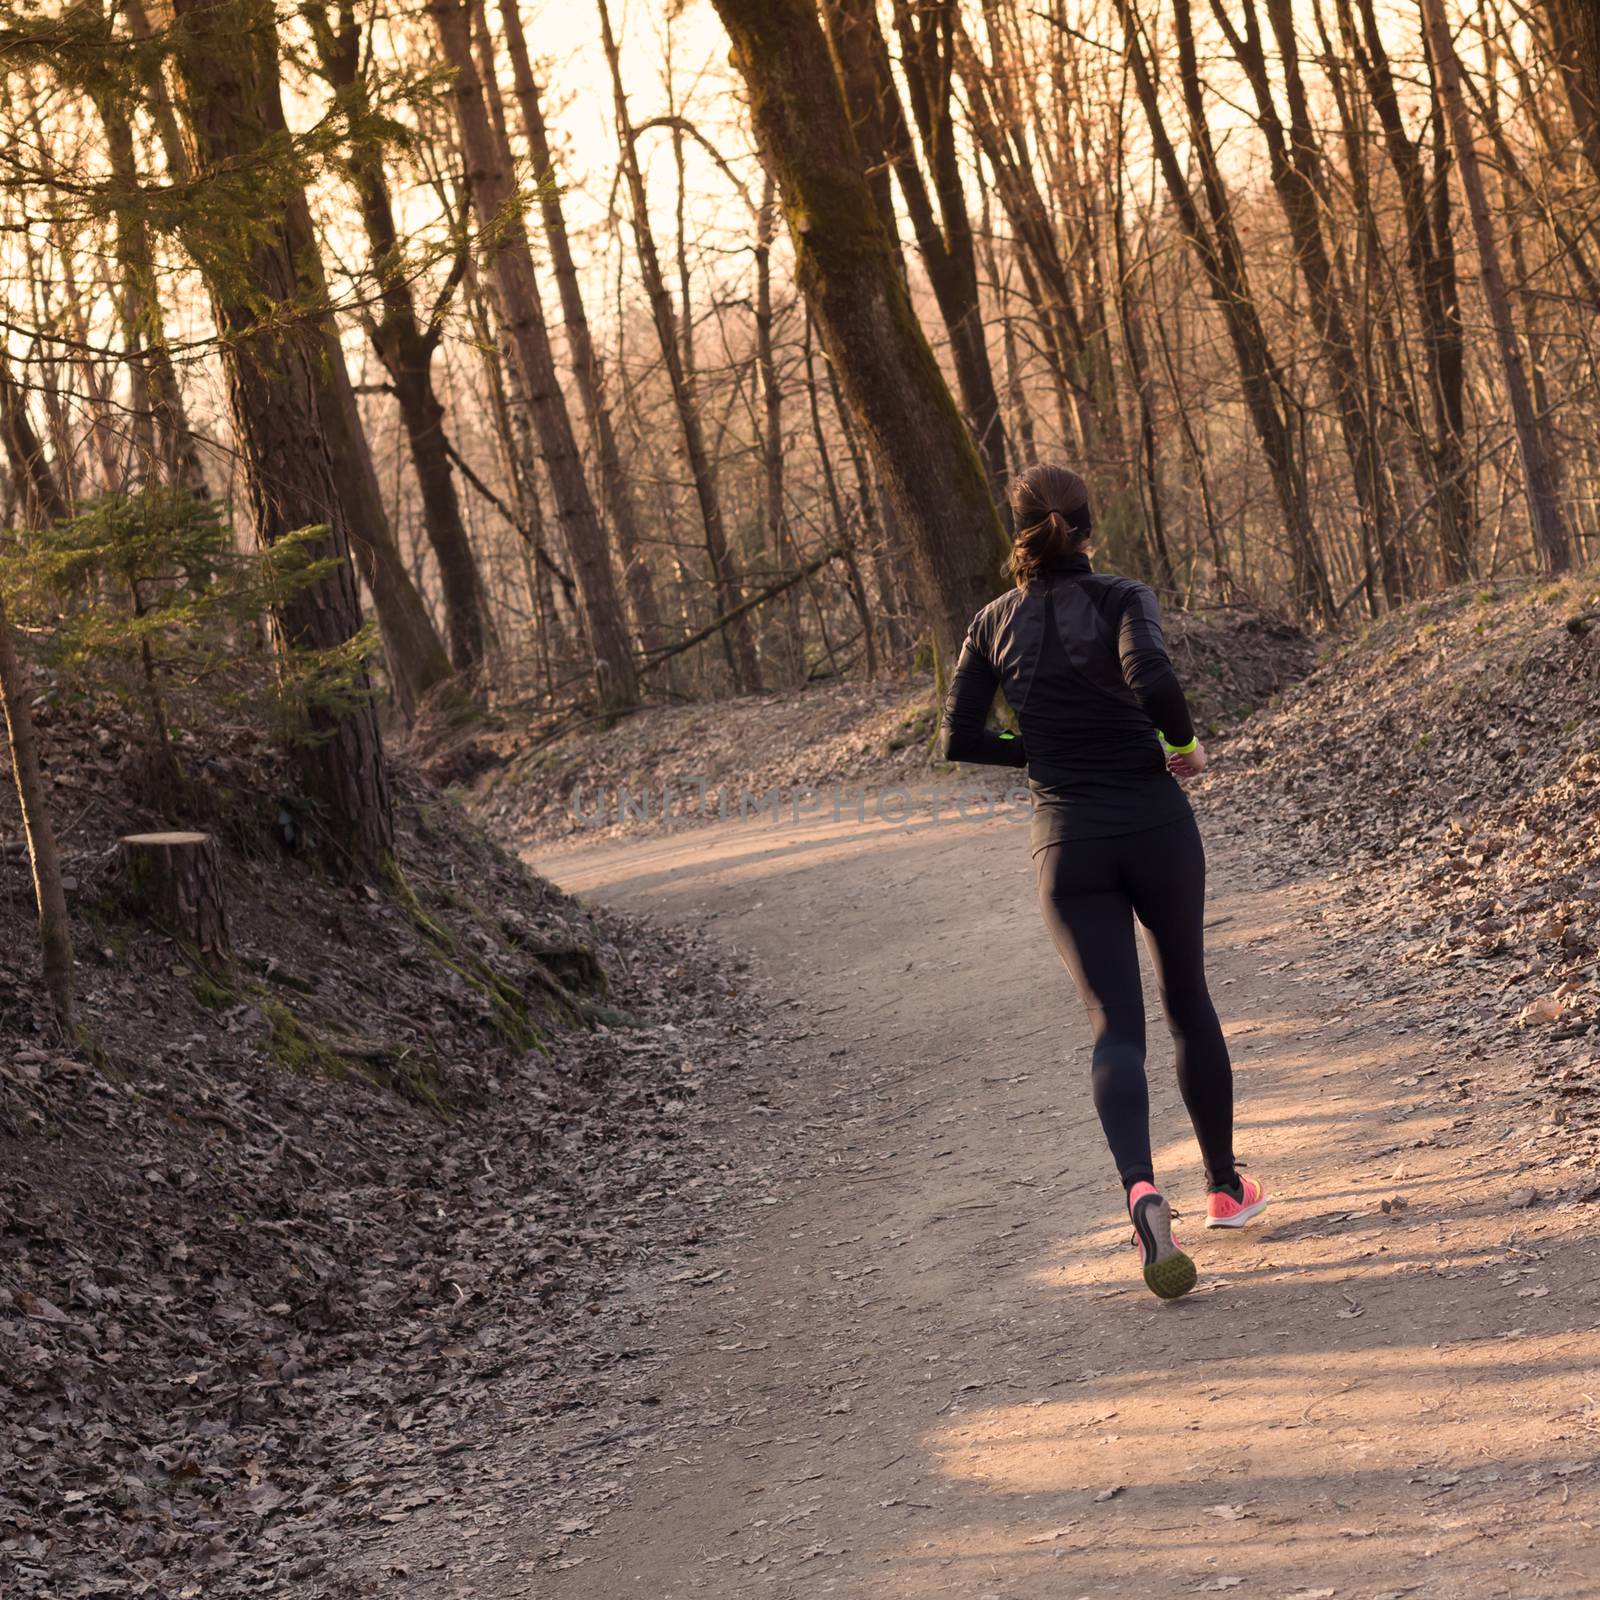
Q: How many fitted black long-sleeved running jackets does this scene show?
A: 1